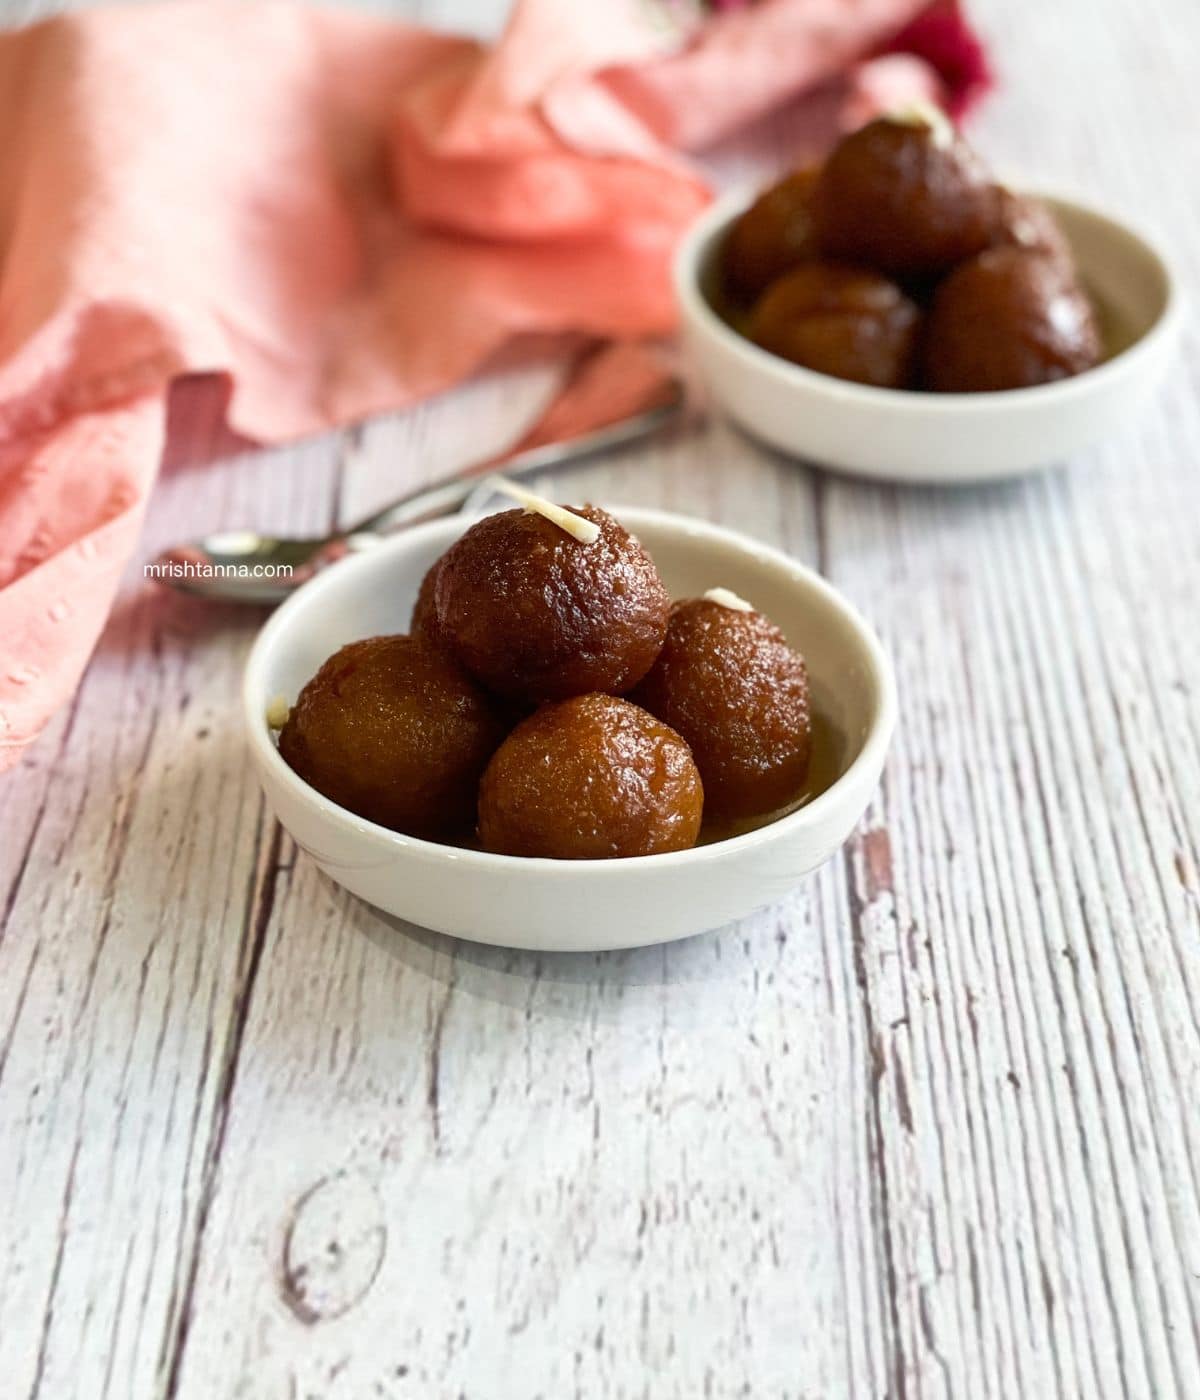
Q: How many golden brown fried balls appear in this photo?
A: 10